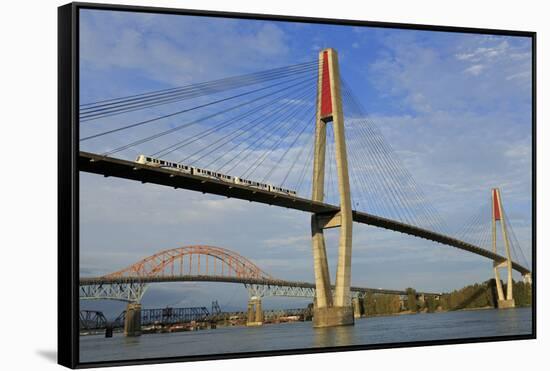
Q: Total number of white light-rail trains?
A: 1